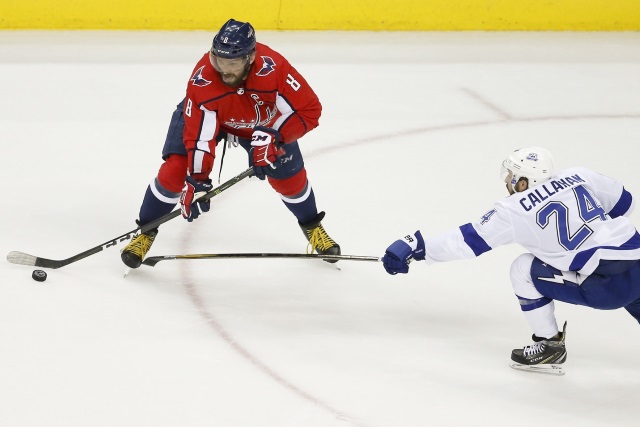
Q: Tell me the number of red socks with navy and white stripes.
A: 2